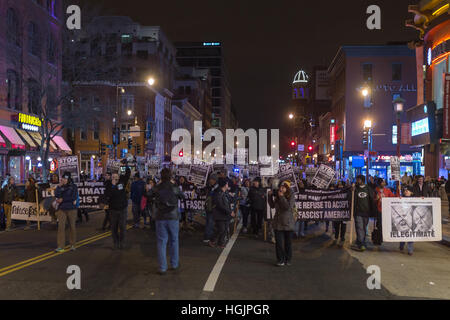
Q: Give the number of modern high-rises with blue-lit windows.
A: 1